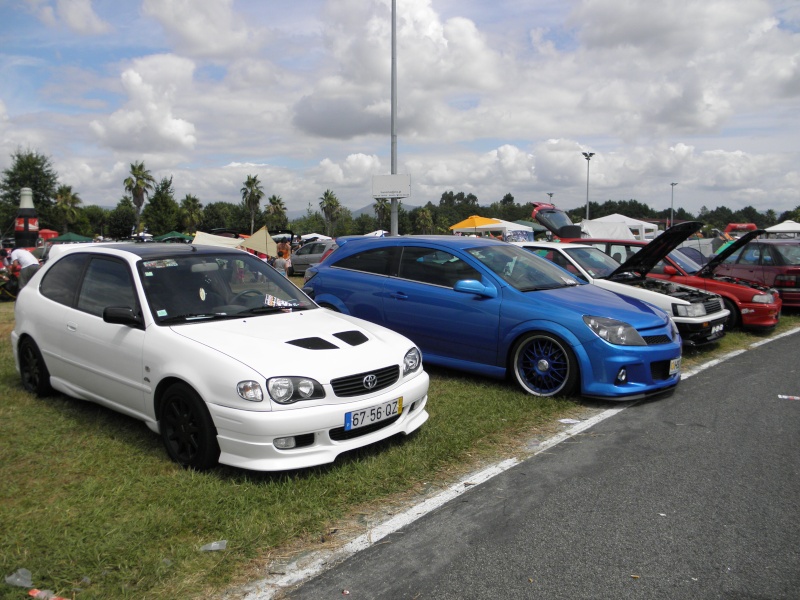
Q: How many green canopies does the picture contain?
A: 3